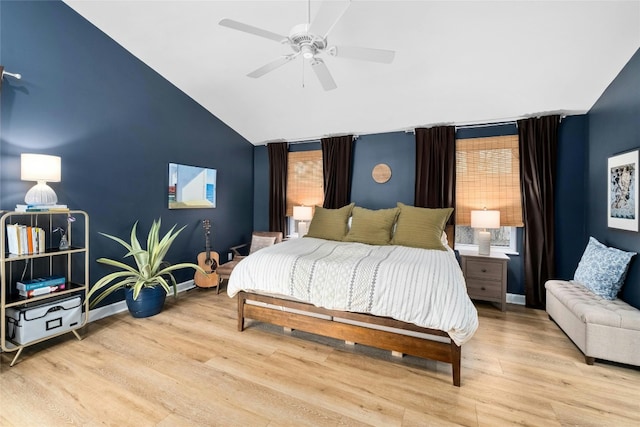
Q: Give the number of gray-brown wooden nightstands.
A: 1